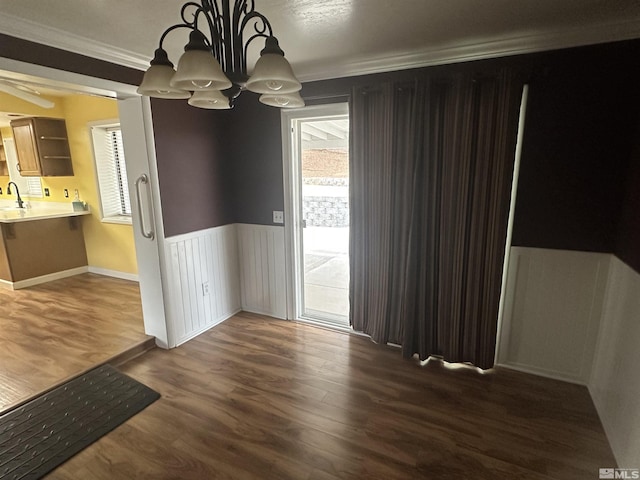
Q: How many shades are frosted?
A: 5